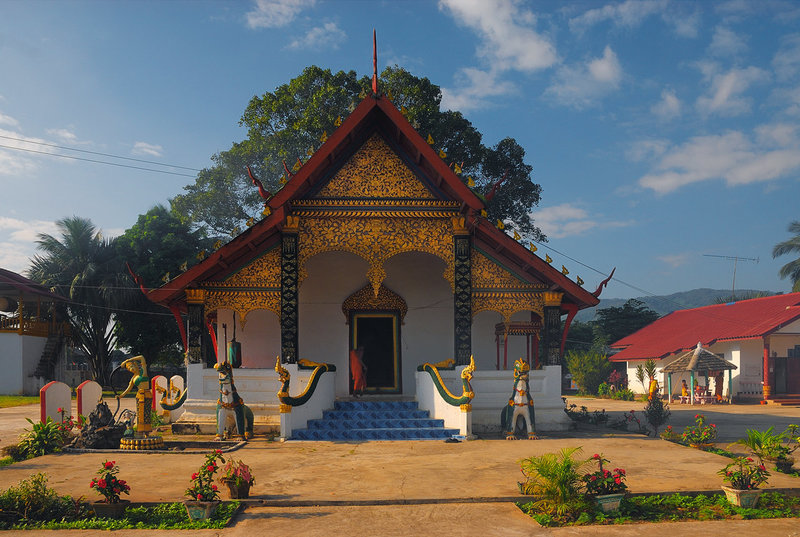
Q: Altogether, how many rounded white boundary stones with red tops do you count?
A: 4